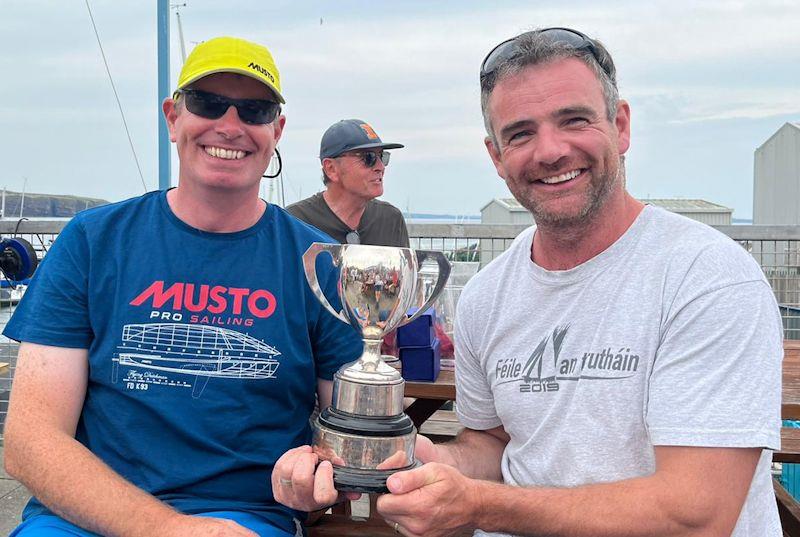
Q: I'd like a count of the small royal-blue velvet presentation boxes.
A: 2